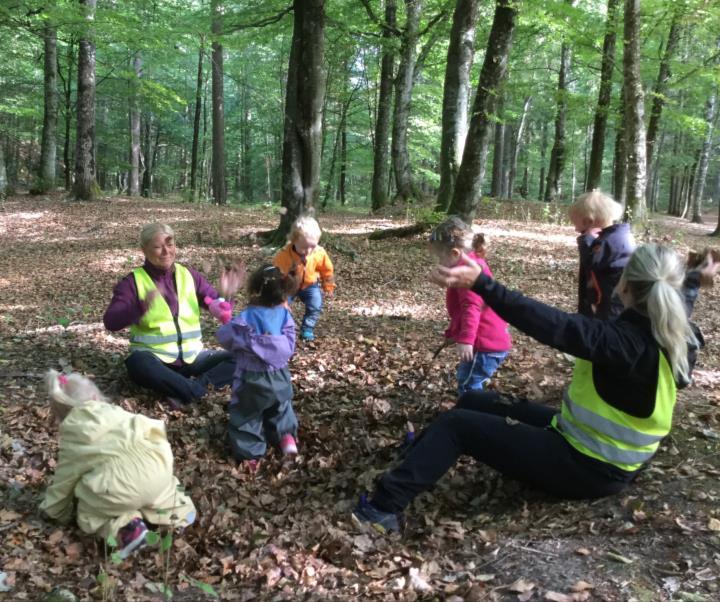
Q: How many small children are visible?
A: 5